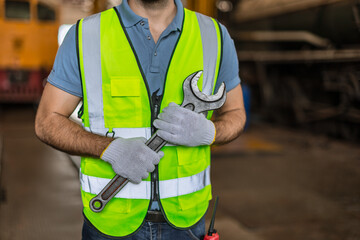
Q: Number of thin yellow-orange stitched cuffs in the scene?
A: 2